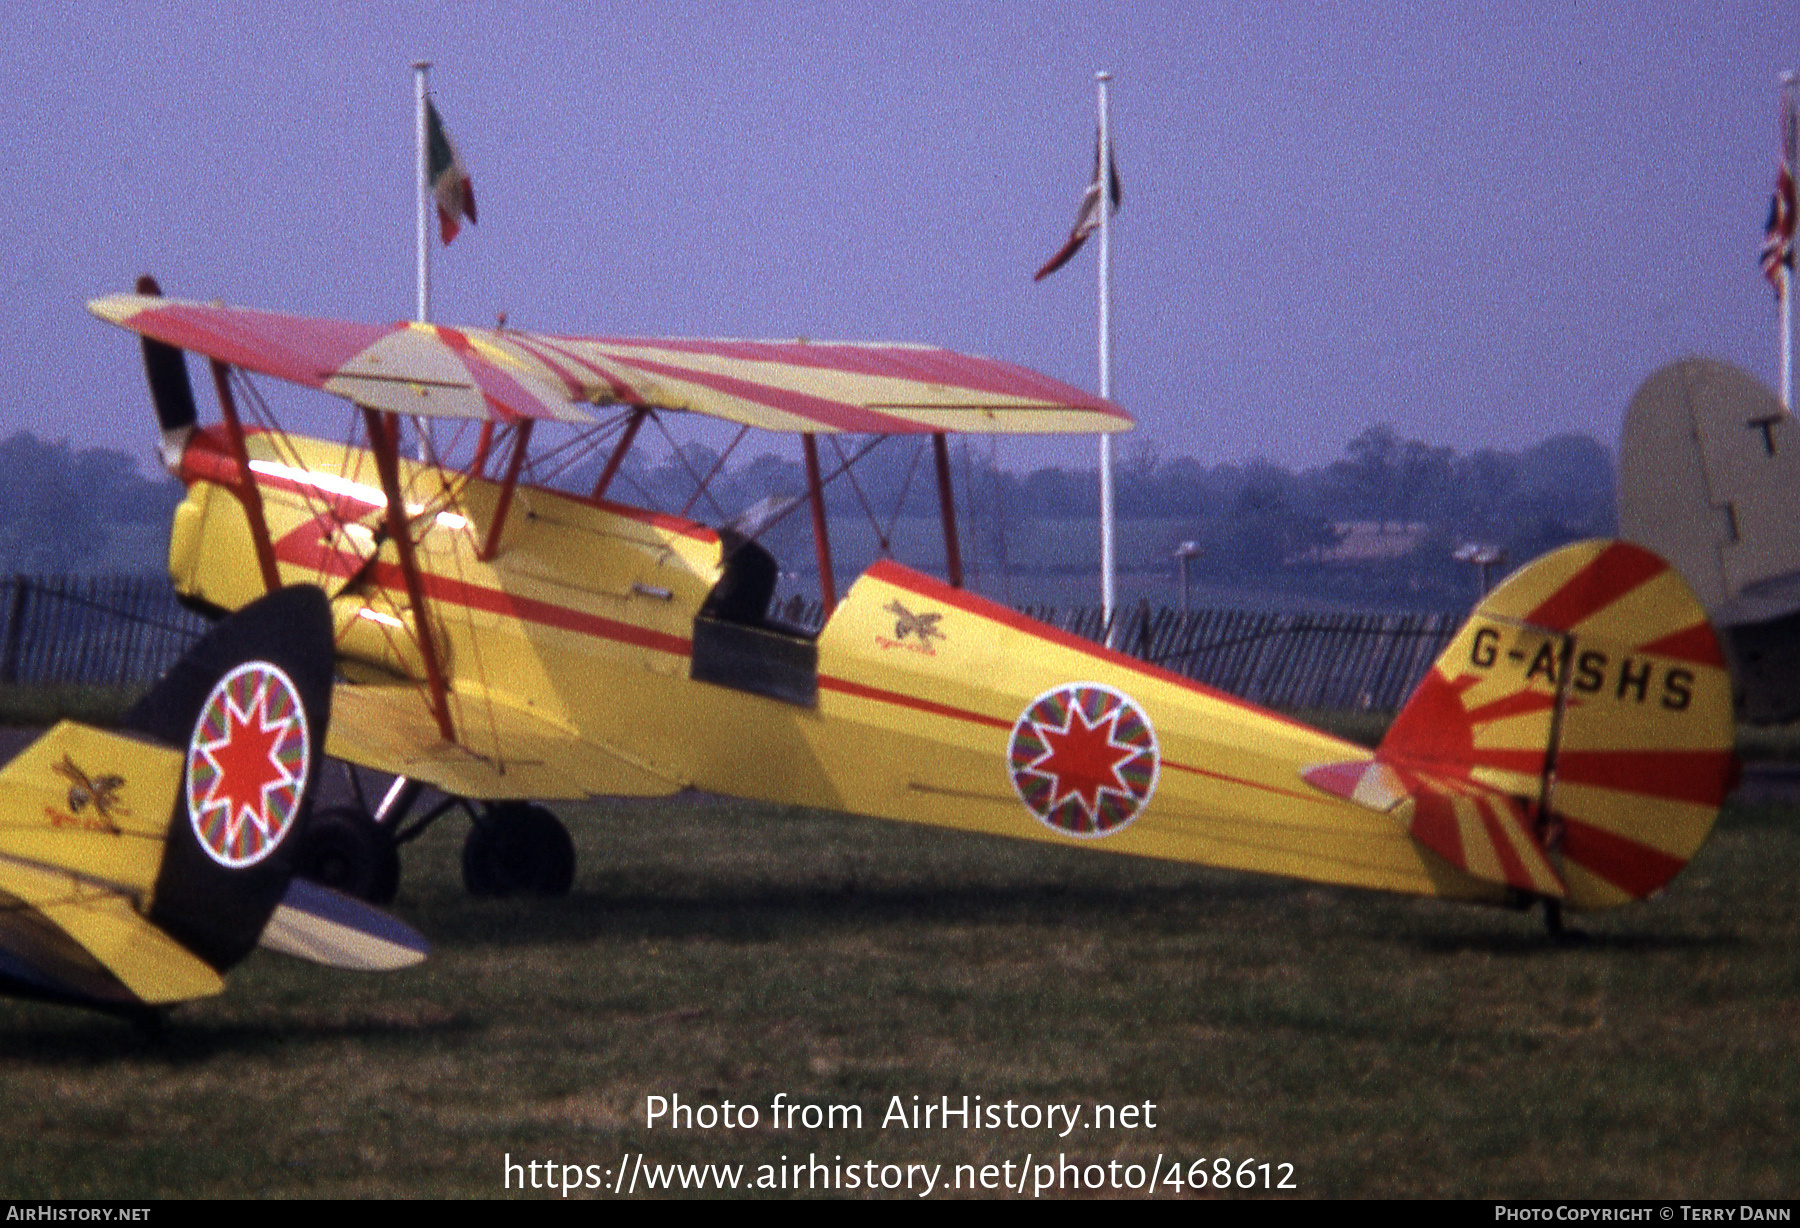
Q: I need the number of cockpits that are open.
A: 1